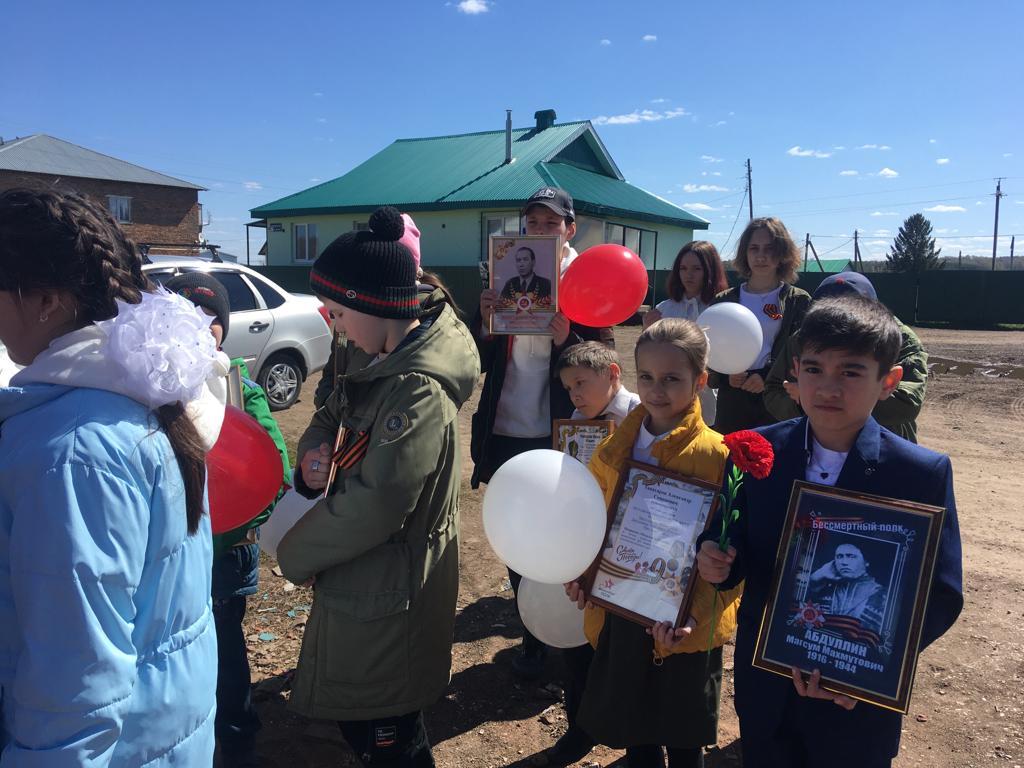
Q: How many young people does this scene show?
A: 11